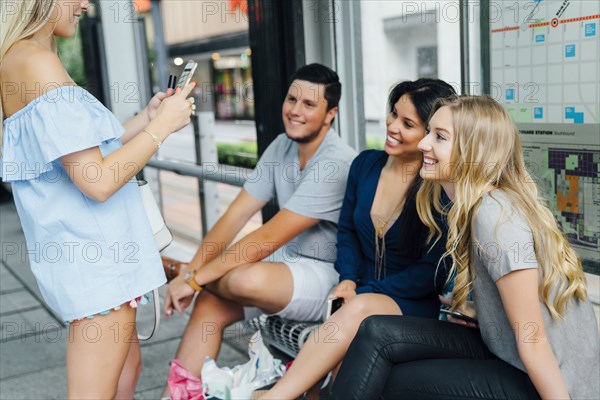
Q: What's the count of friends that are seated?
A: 3